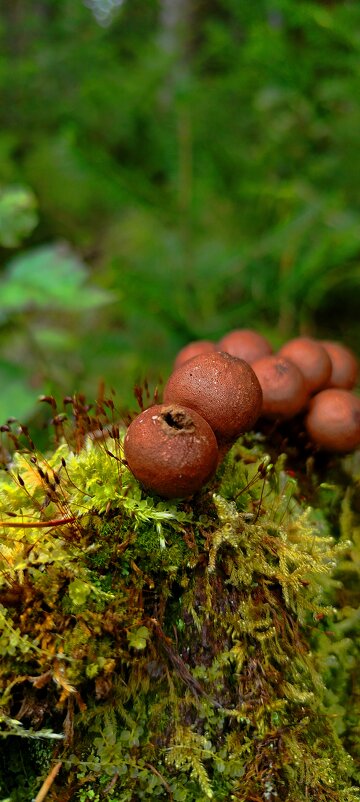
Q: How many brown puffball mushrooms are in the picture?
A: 8